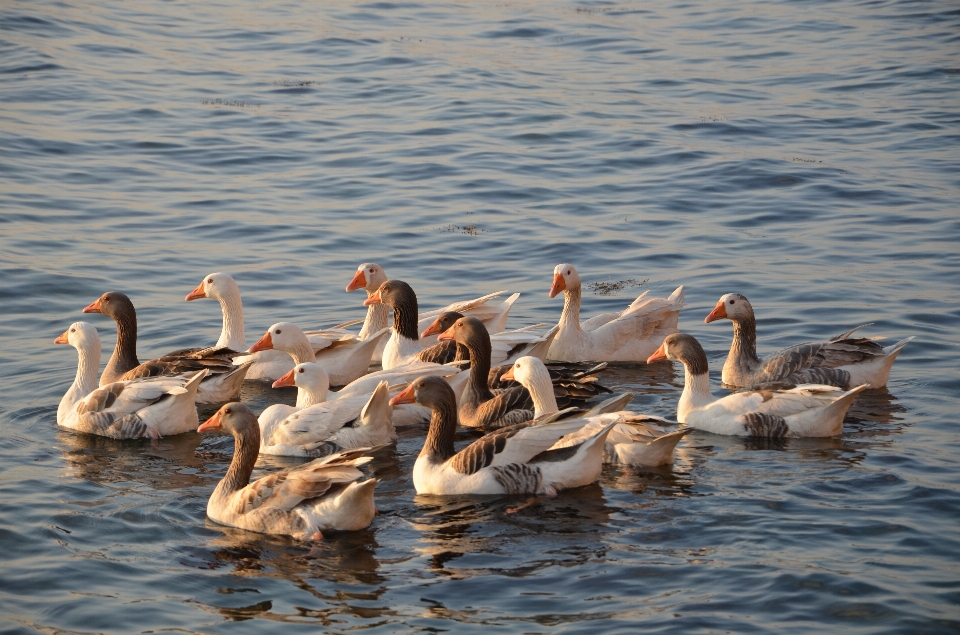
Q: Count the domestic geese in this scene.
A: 15